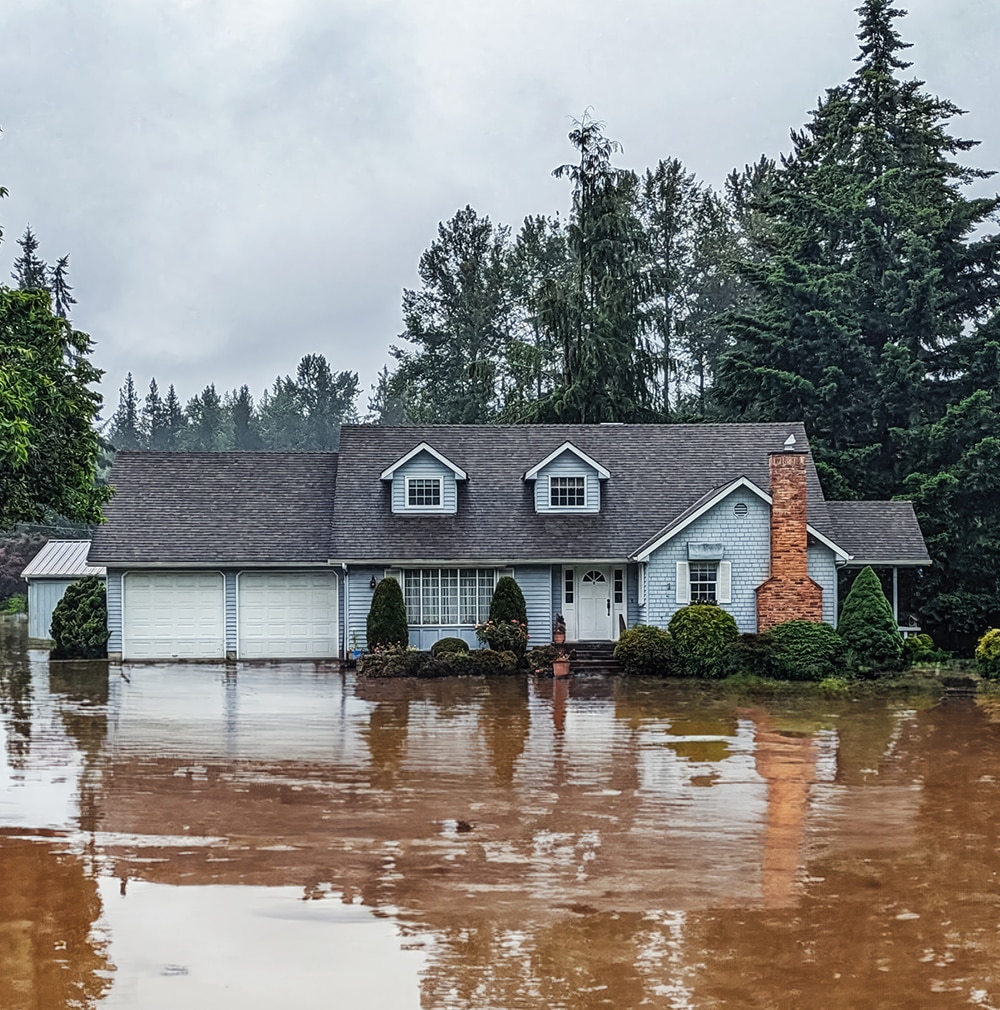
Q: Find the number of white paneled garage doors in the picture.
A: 2